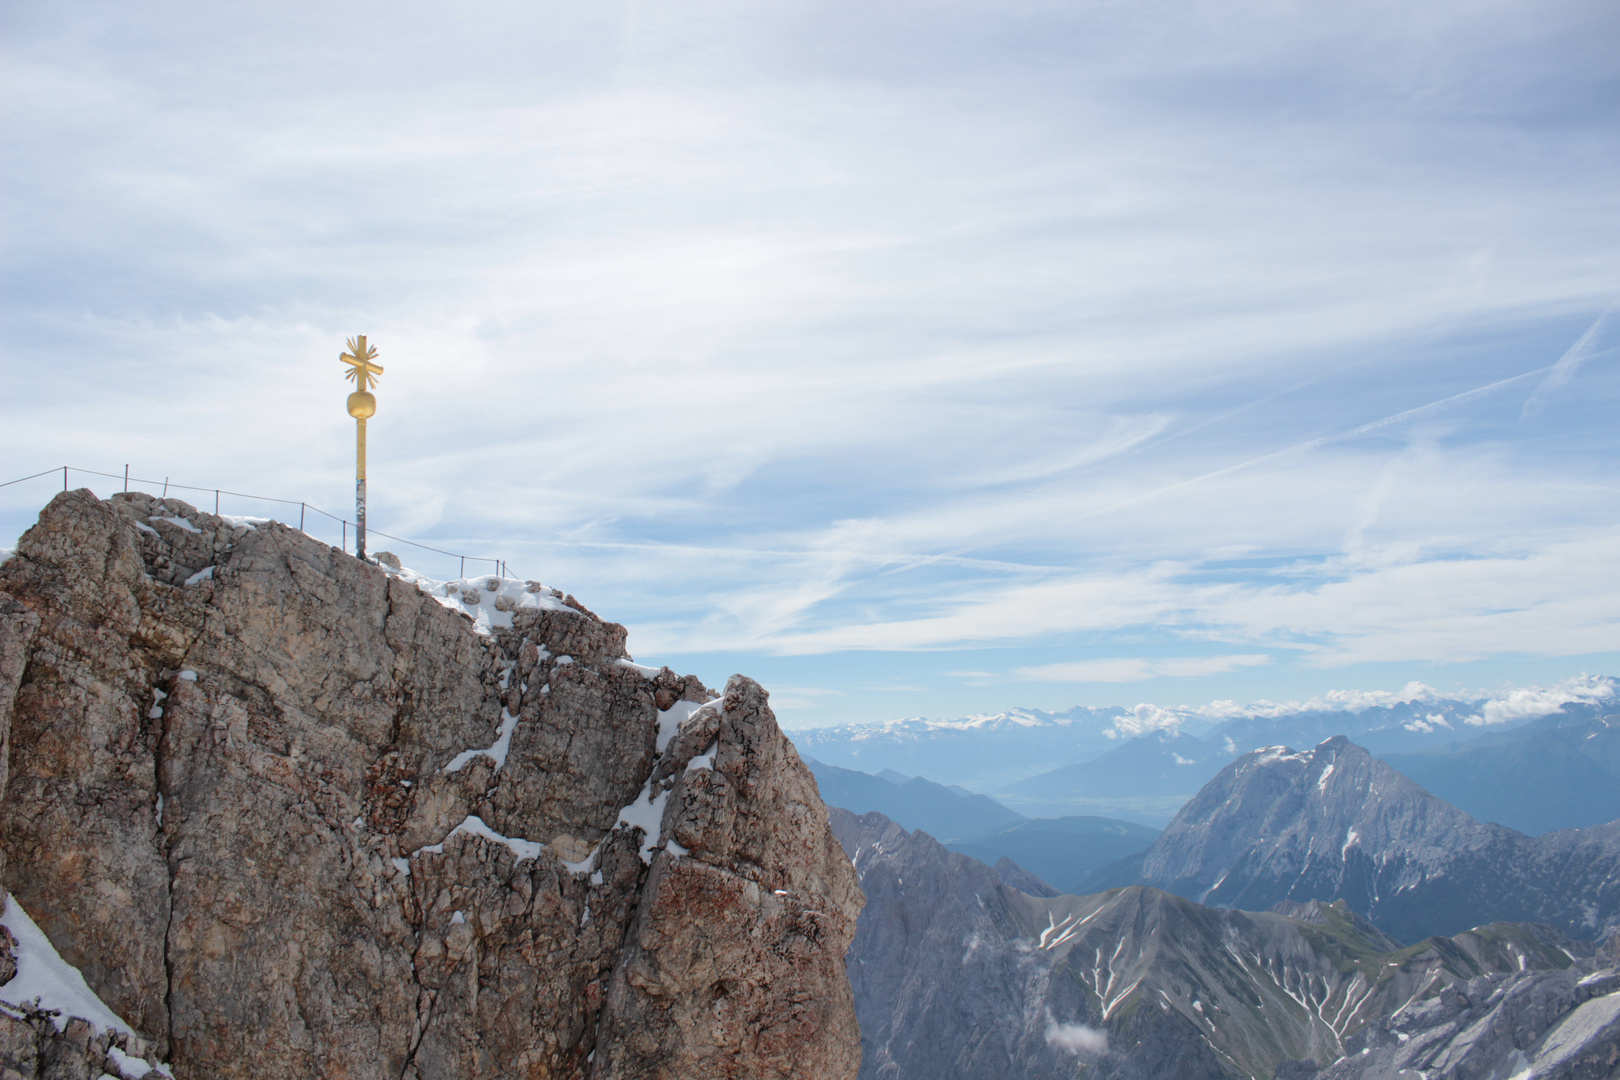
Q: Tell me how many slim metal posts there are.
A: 9